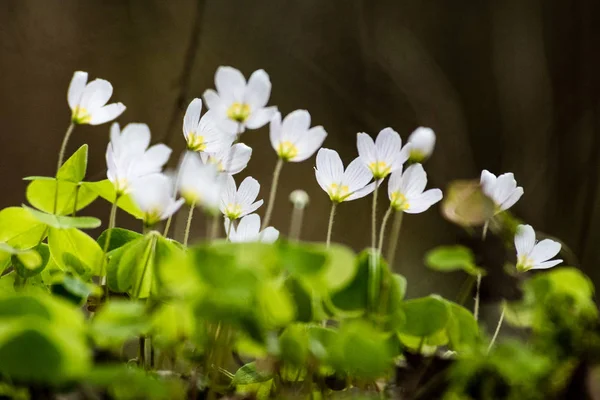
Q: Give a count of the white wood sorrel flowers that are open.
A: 15